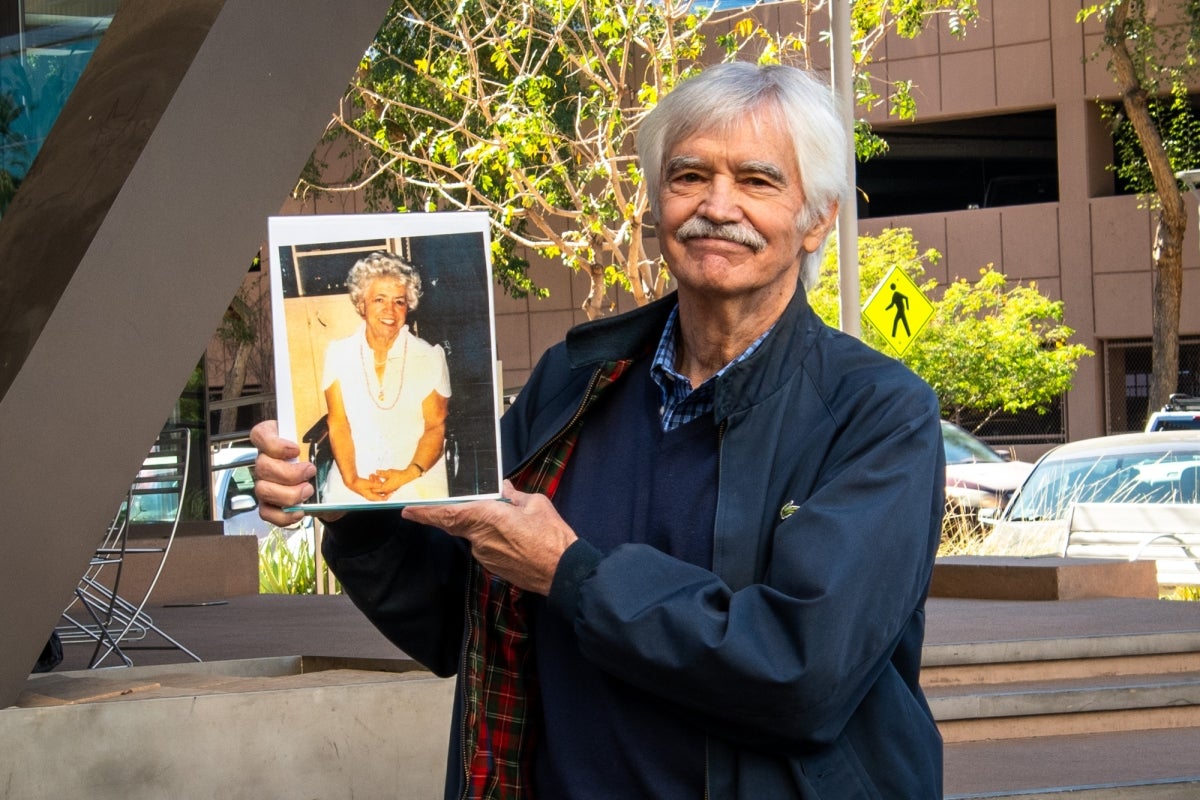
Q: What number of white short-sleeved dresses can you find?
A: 1